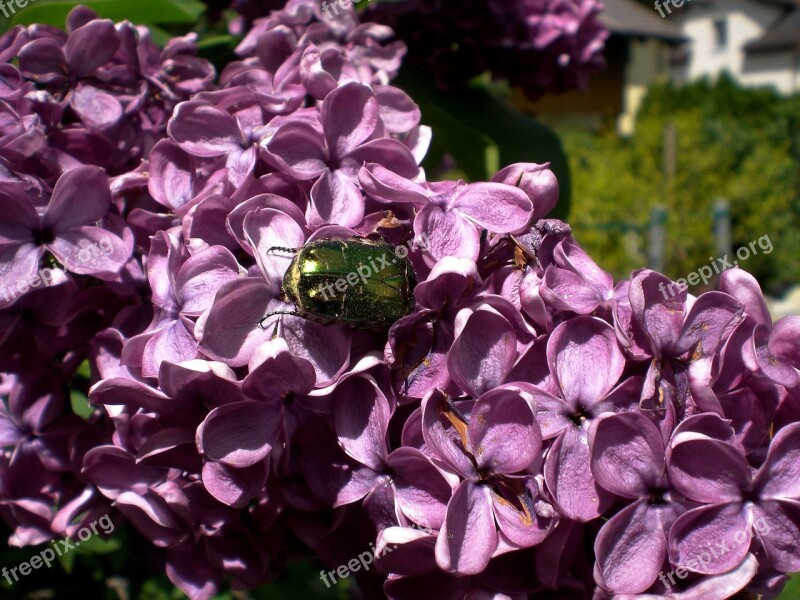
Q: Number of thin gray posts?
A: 2